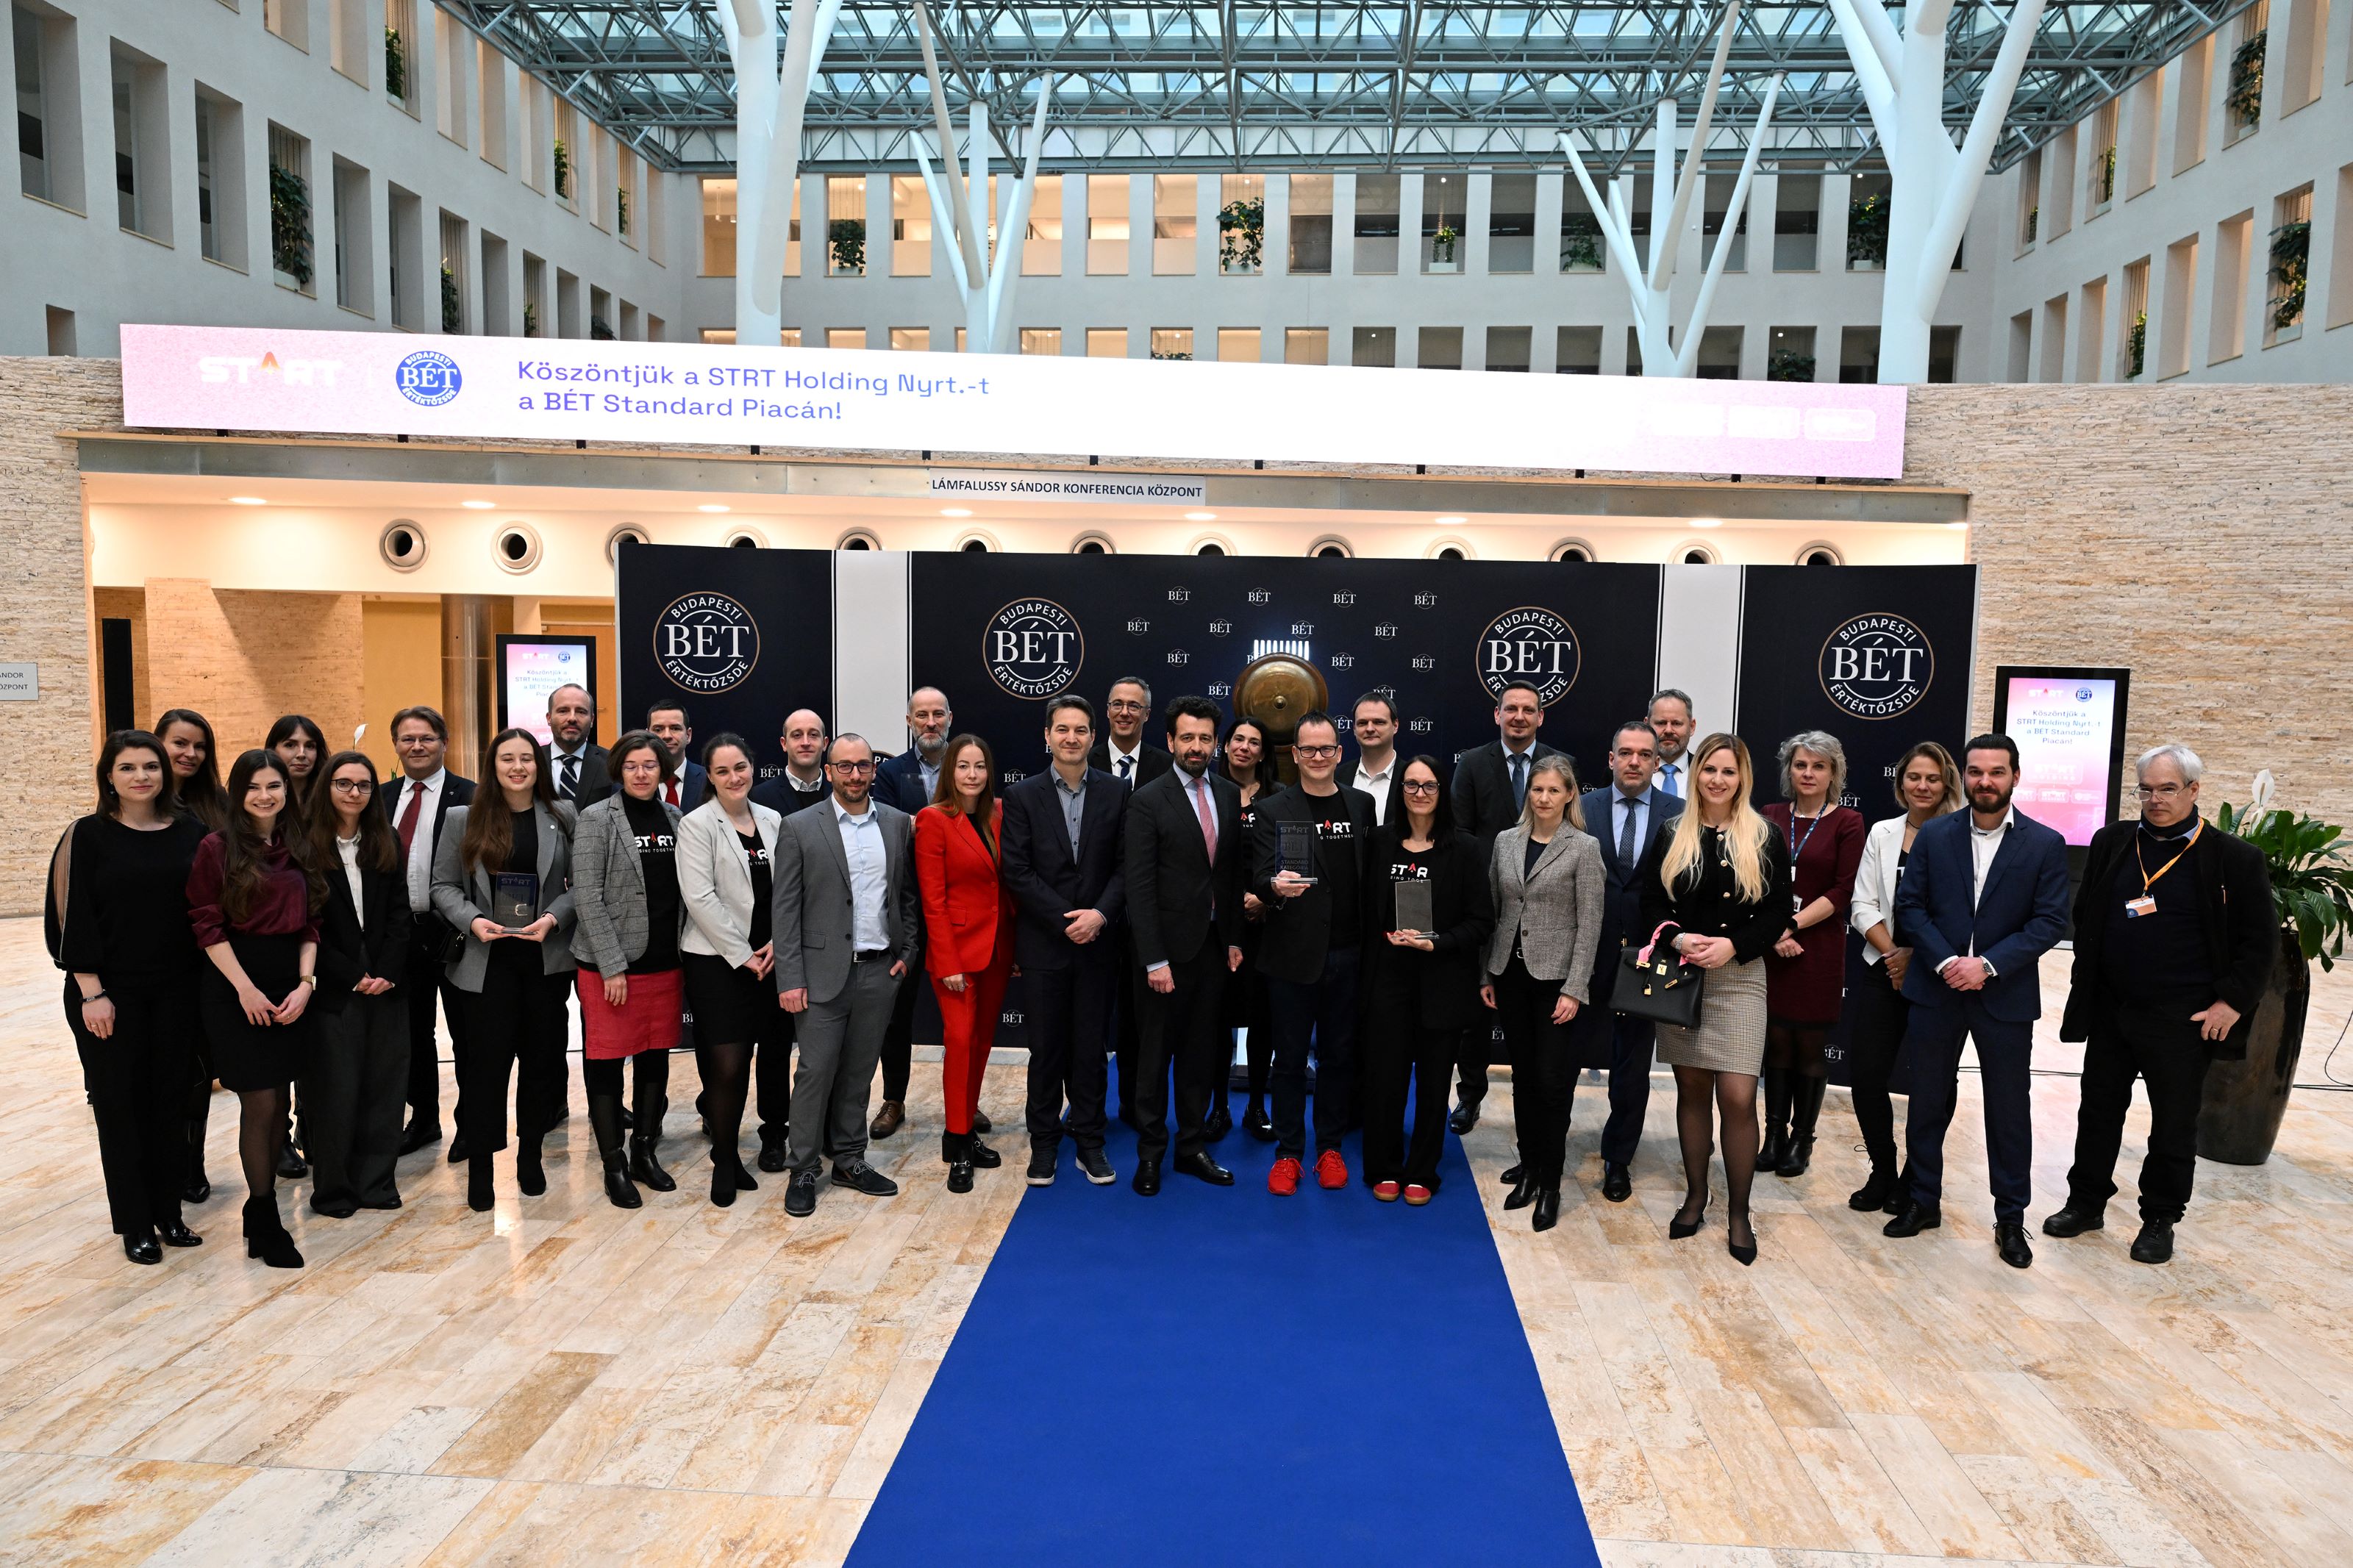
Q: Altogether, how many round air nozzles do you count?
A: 13